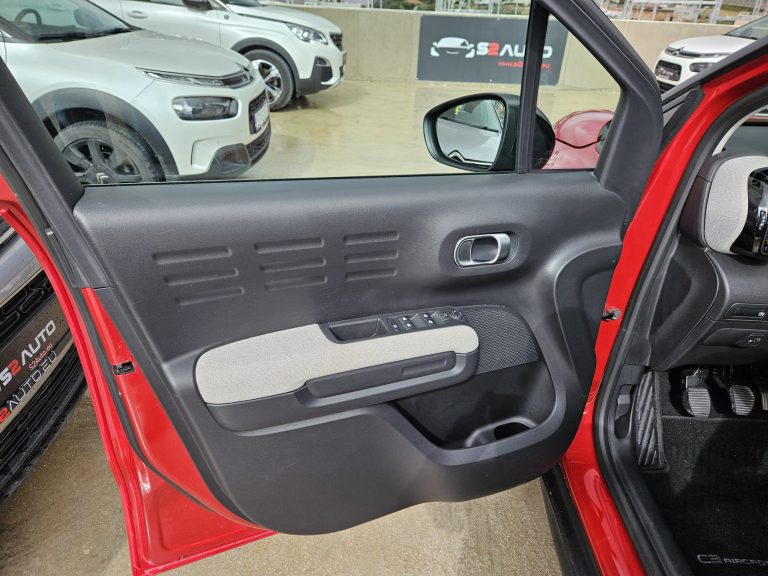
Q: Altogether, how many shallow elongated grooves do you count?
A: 9